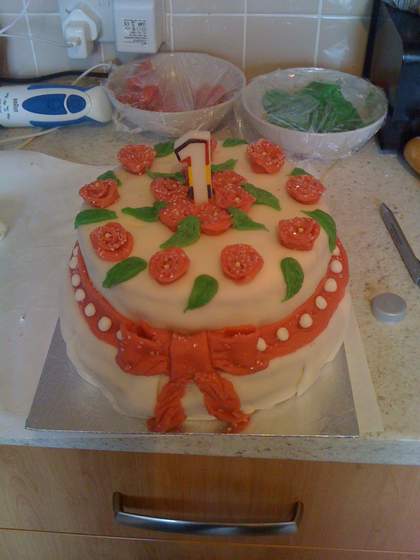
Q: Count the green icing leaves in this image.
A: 15